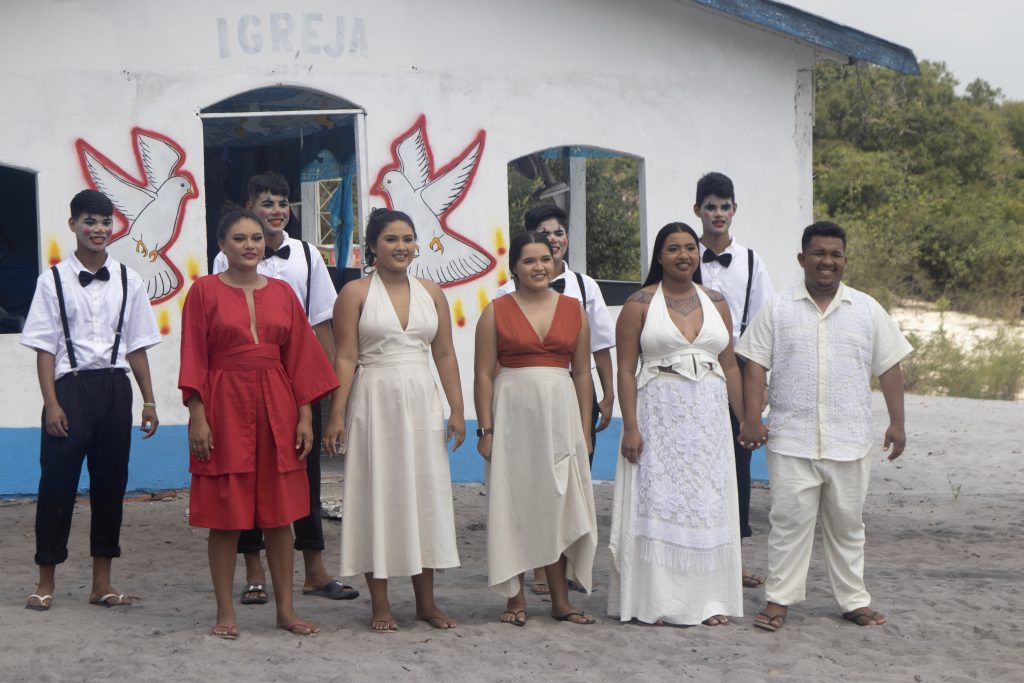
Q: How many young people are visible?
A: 9